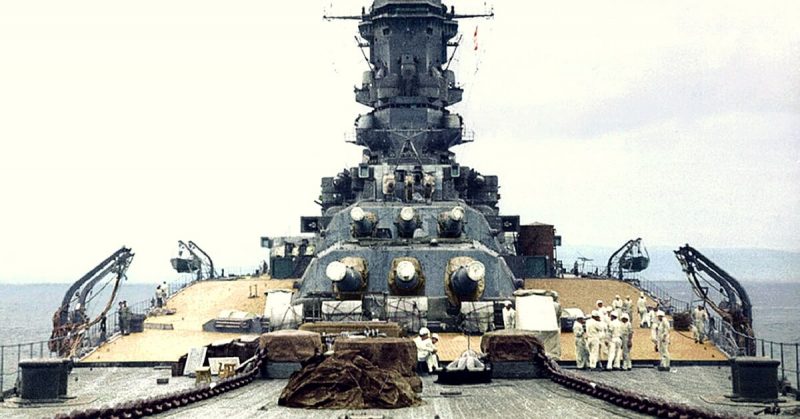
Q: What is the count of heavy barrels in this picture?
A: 6